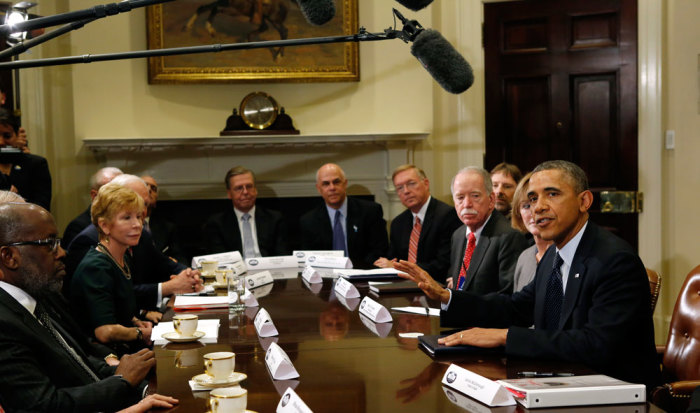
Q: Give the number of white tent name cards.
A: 14